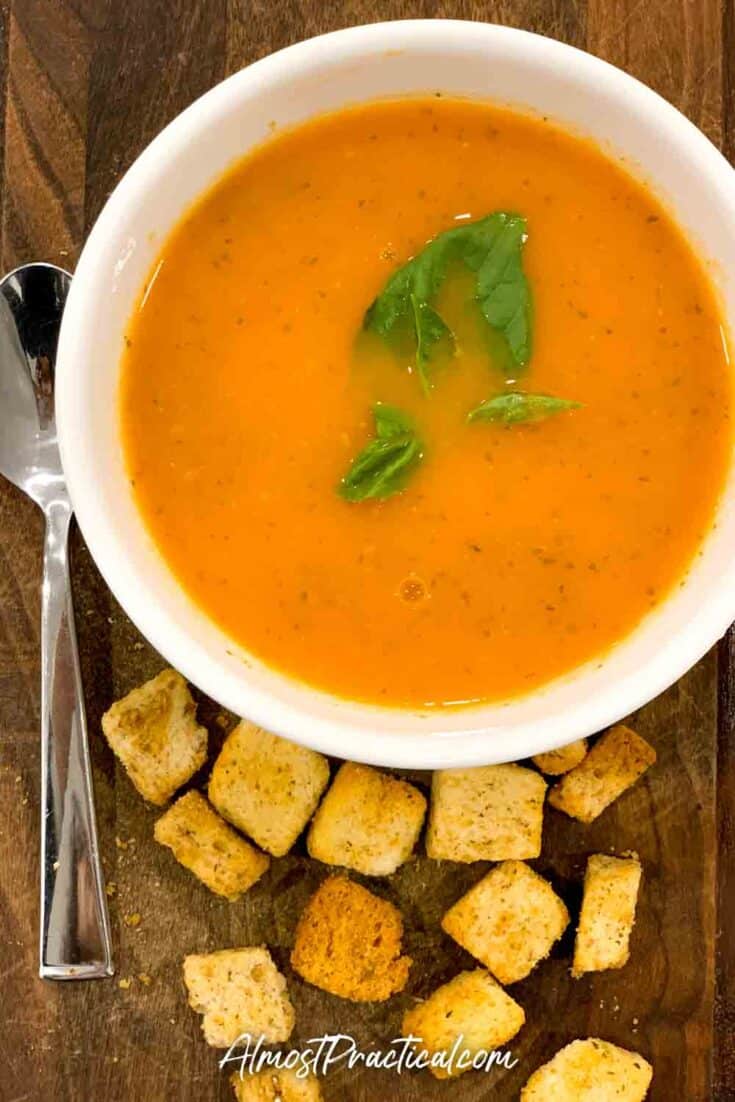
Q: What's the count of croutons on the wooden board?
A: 14